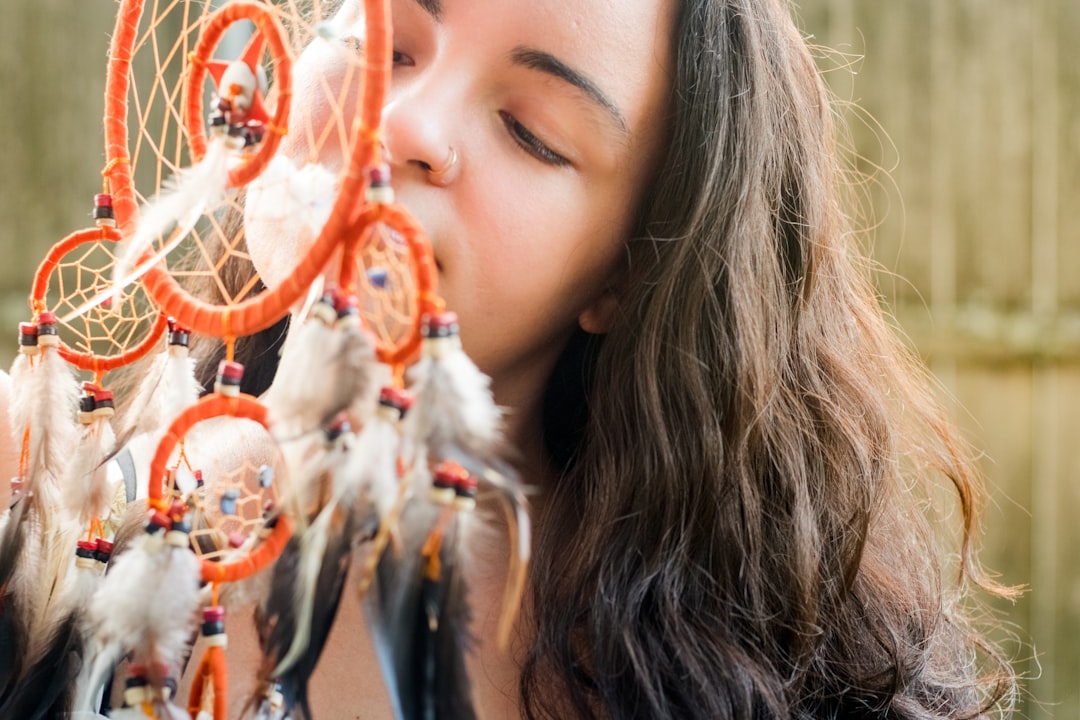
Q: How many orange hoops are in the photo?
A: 6